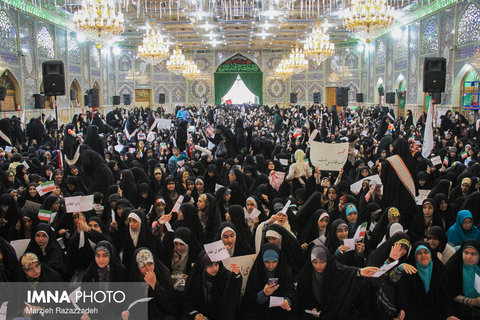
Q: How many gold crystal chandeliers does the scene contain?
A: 8